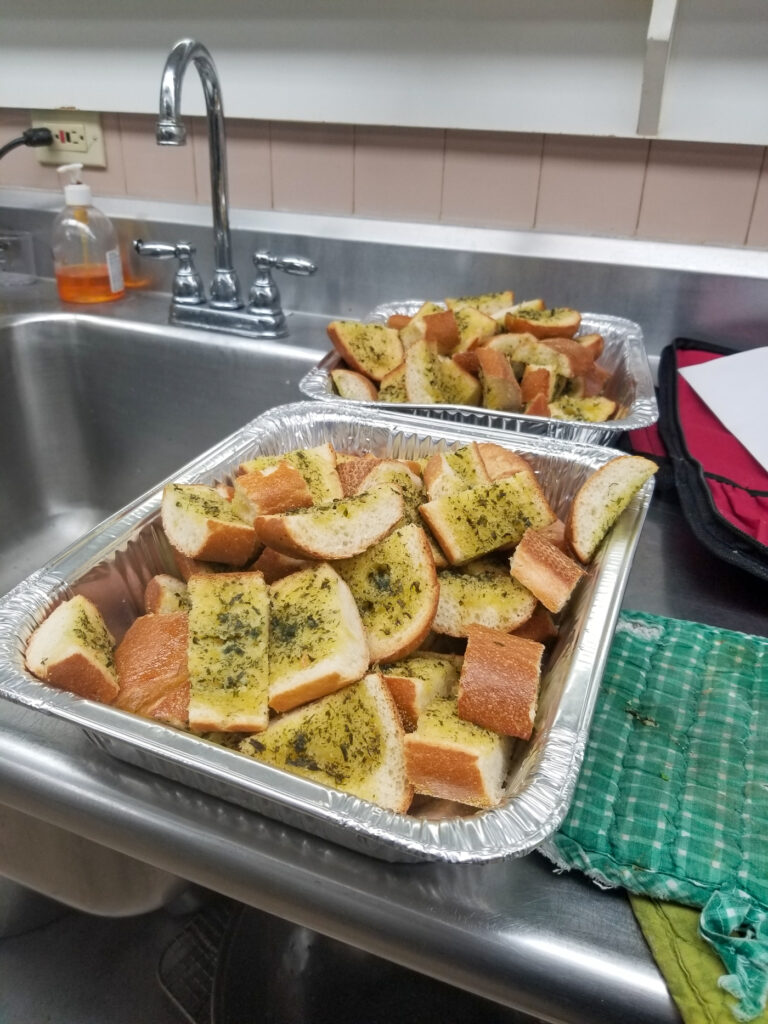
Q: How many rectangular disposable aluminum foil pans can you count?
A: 2